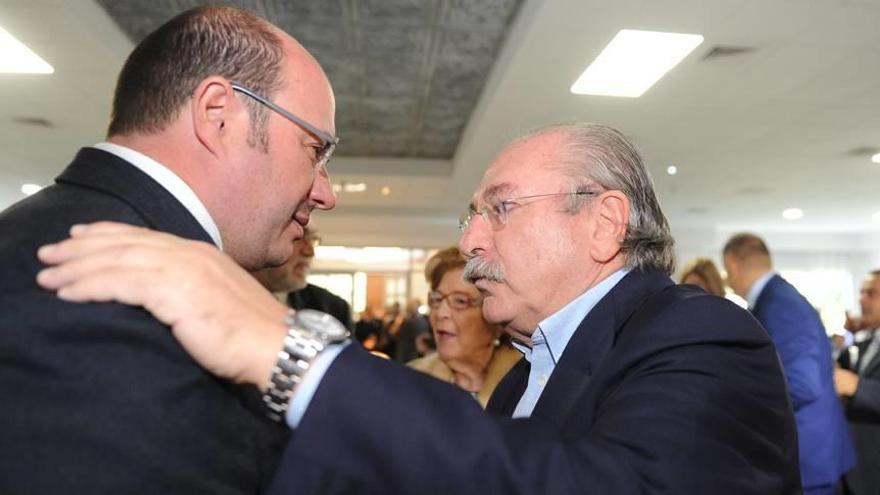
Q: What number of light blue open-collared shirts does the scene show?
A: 1